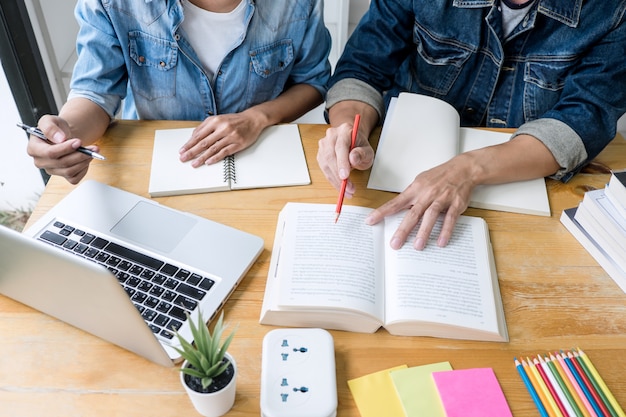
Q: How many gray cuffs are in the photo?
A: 2